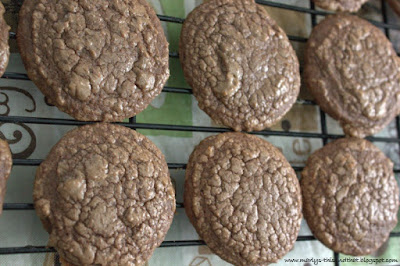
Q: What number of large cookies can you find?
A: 6